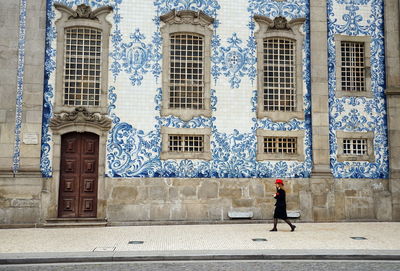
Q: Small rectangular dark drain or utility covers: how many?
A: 3